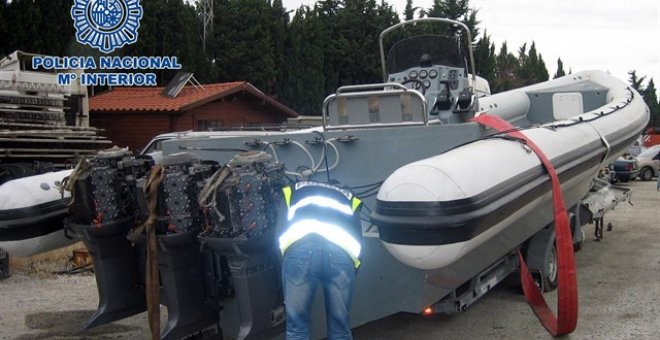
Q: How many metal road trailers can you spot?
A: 1